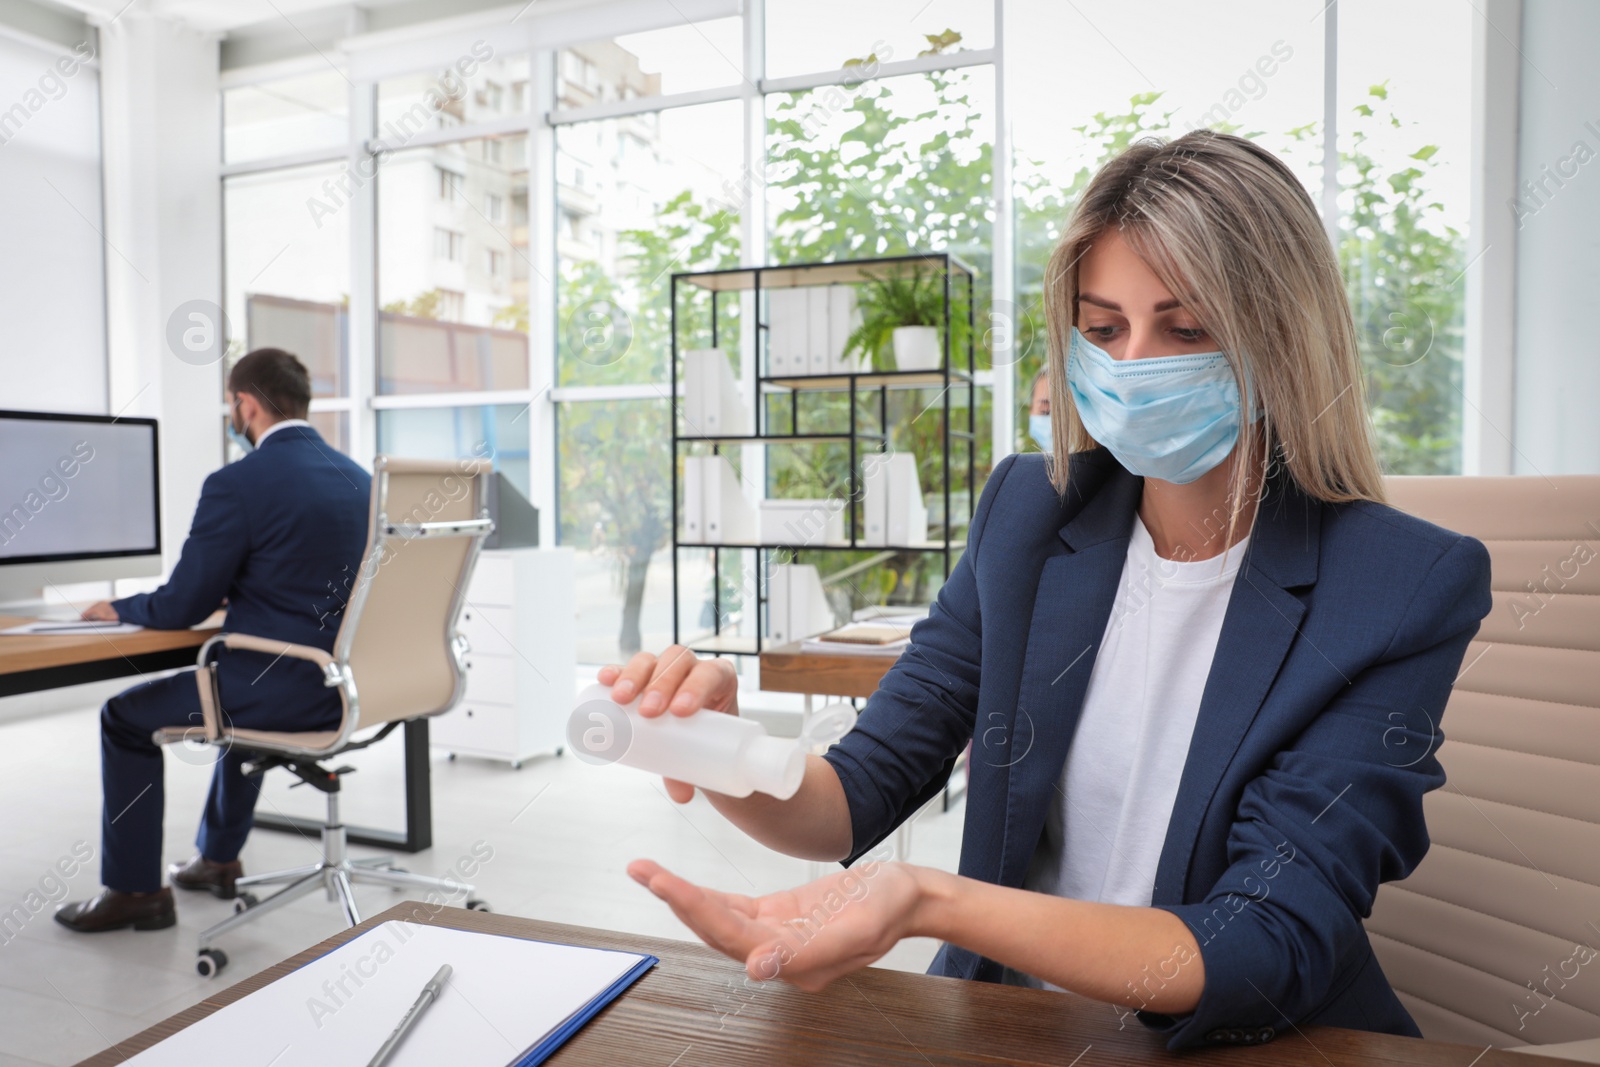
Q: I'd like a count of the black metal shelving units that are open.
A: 1